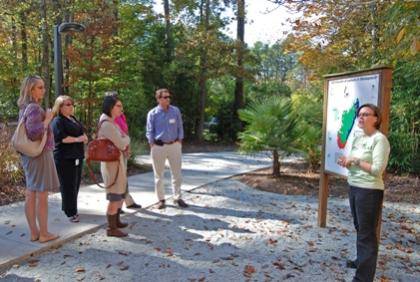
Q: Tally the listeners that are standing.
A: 5